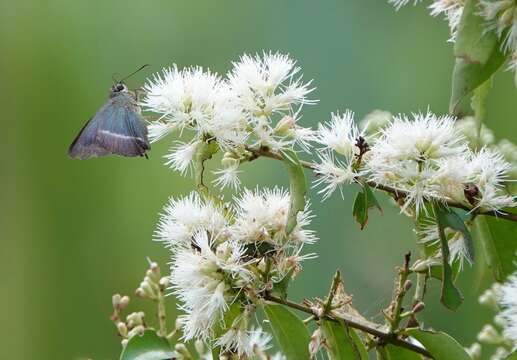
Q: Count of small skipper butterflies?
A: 1